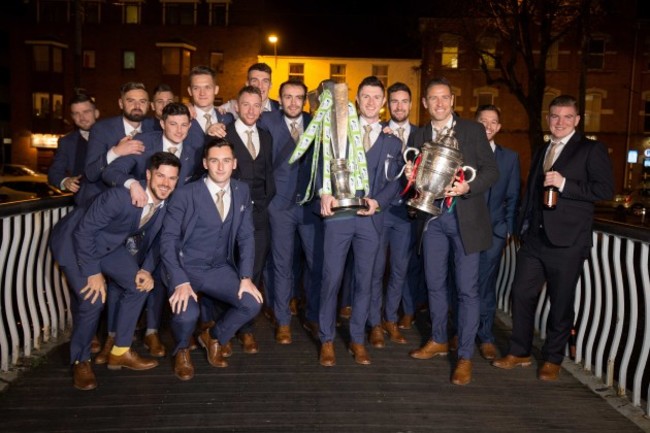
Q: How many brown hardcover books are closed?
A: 0